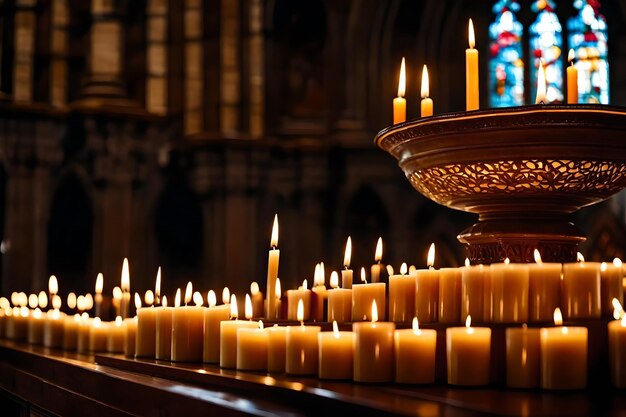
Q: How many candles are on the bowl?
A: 5